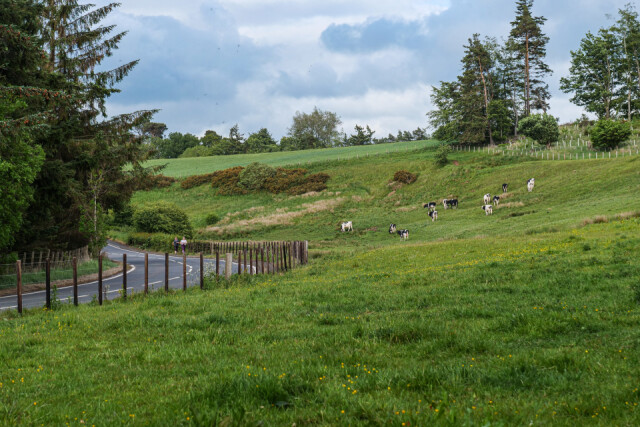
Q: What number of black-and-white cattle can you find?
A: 12